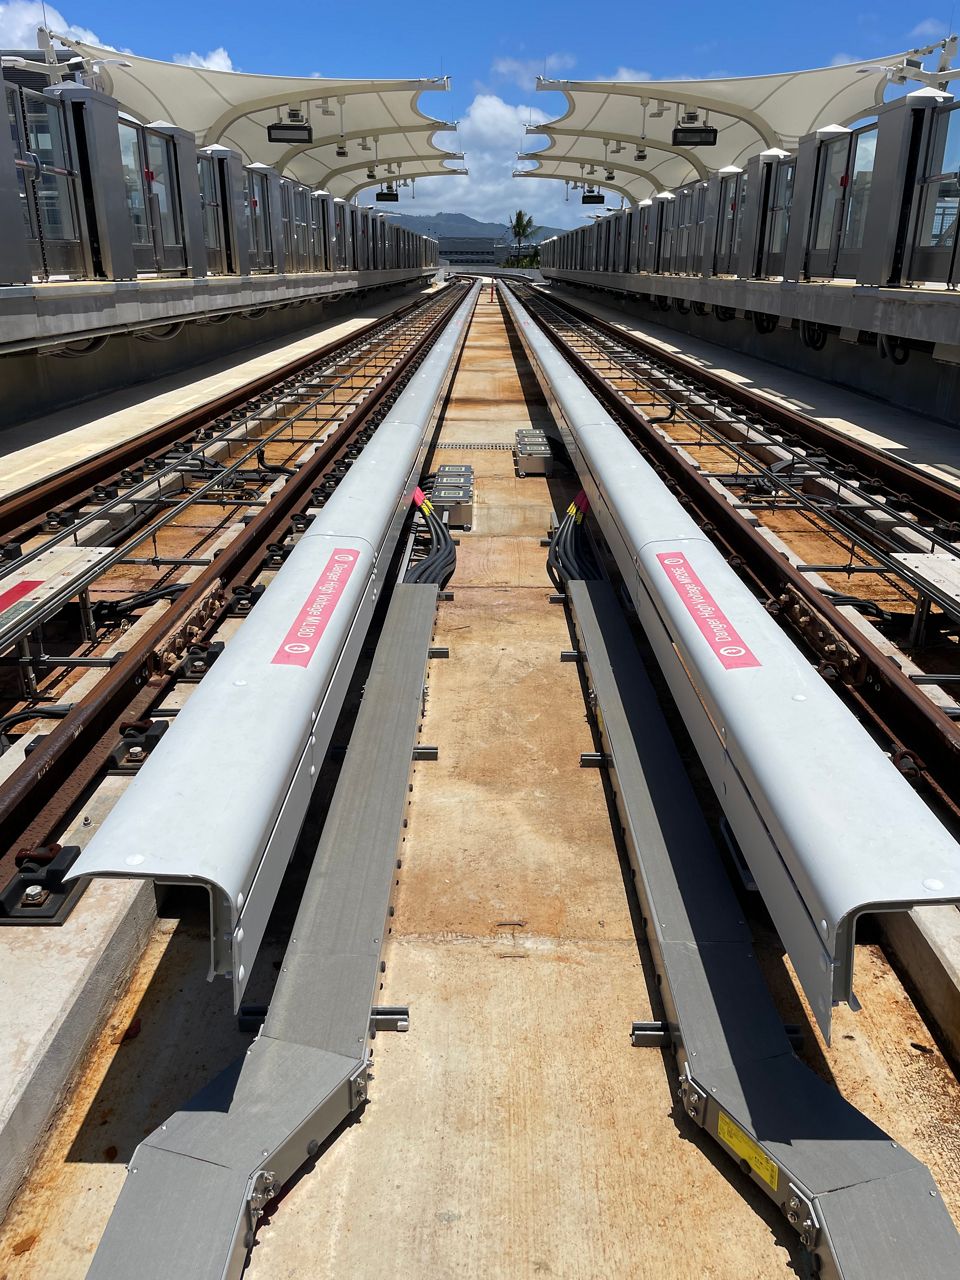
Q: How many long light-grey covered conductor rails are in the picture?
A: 2